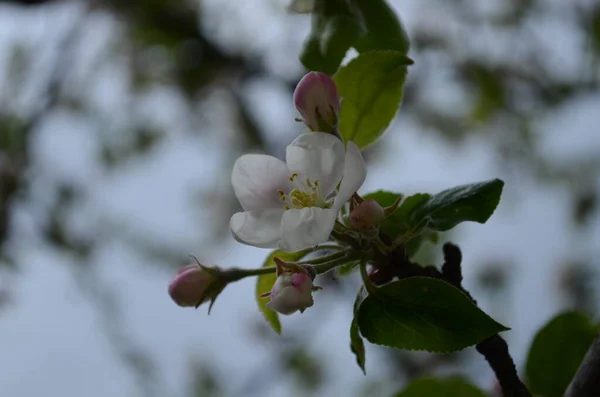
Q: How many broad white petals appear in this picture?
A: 5